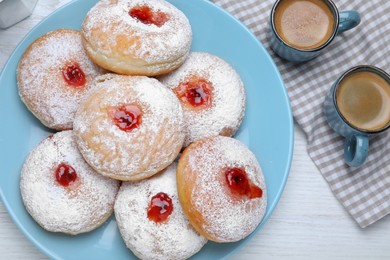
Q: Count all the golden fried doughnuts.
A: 7